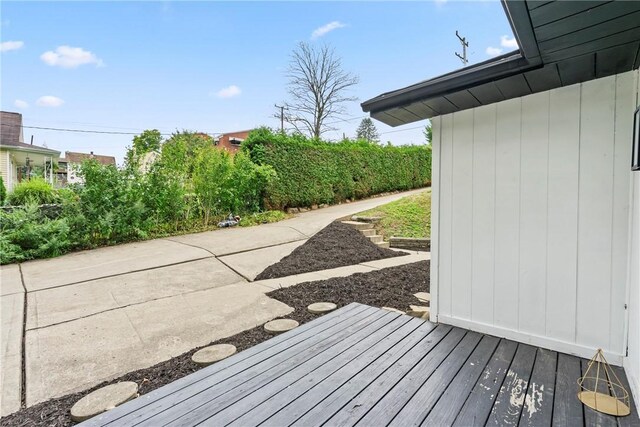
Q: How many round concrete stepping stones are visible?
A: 4